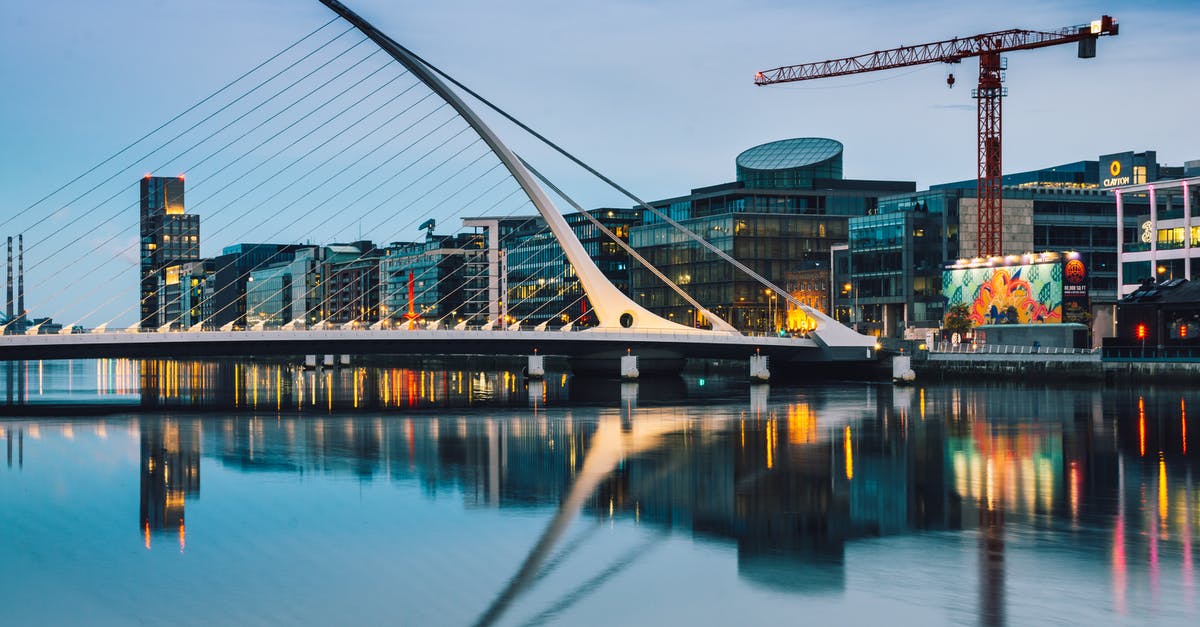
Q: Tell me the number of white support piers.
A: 7